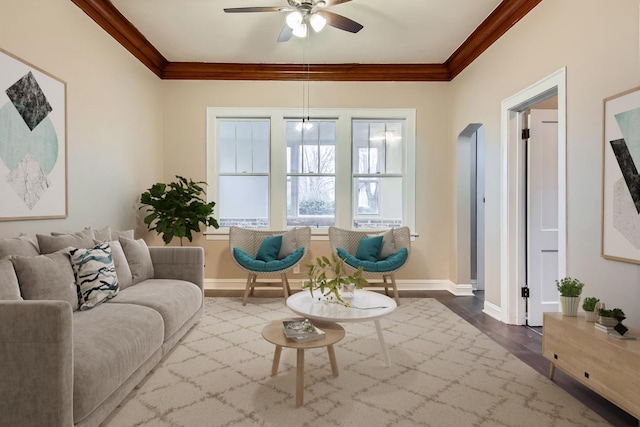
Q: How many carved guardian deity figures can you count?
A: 0